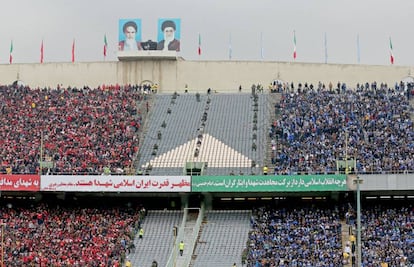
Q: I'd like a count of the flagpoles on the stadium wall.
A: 11